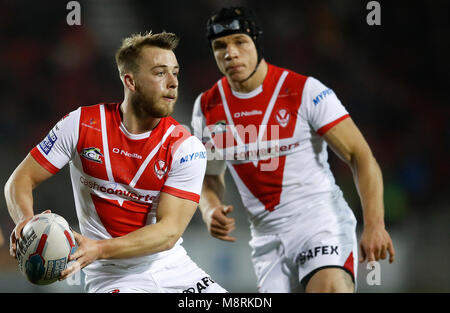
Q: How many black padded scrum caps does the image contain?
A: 1